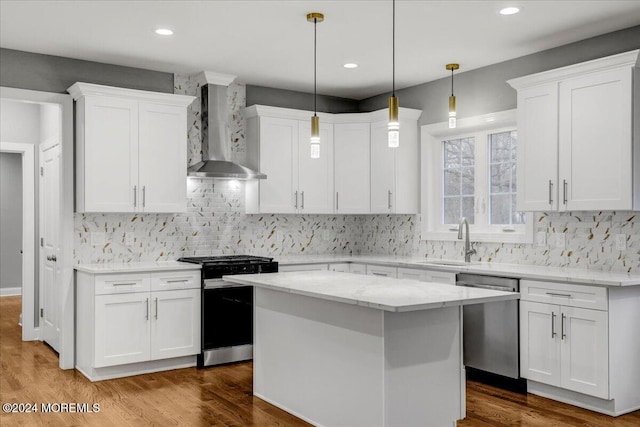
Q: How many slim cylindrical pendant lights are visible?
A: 3